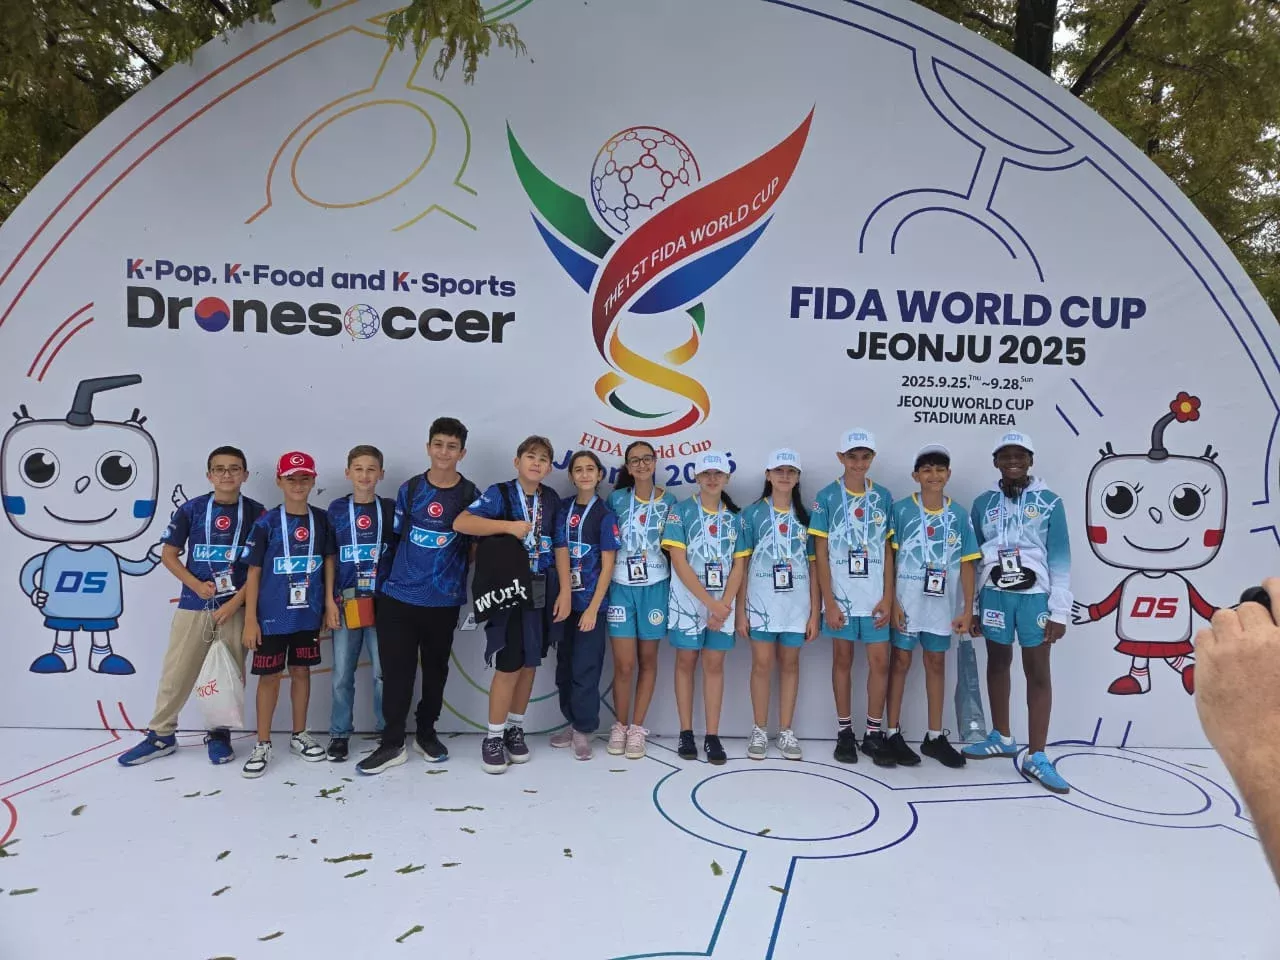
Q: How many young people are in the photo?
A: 12